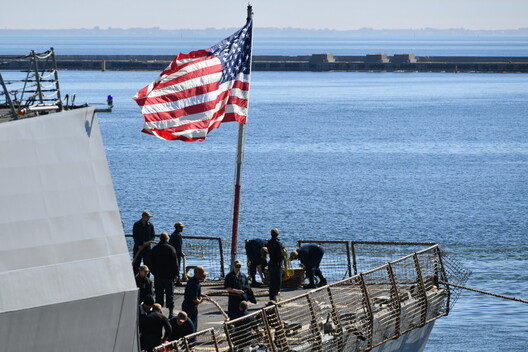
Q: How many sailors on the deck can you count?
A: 13